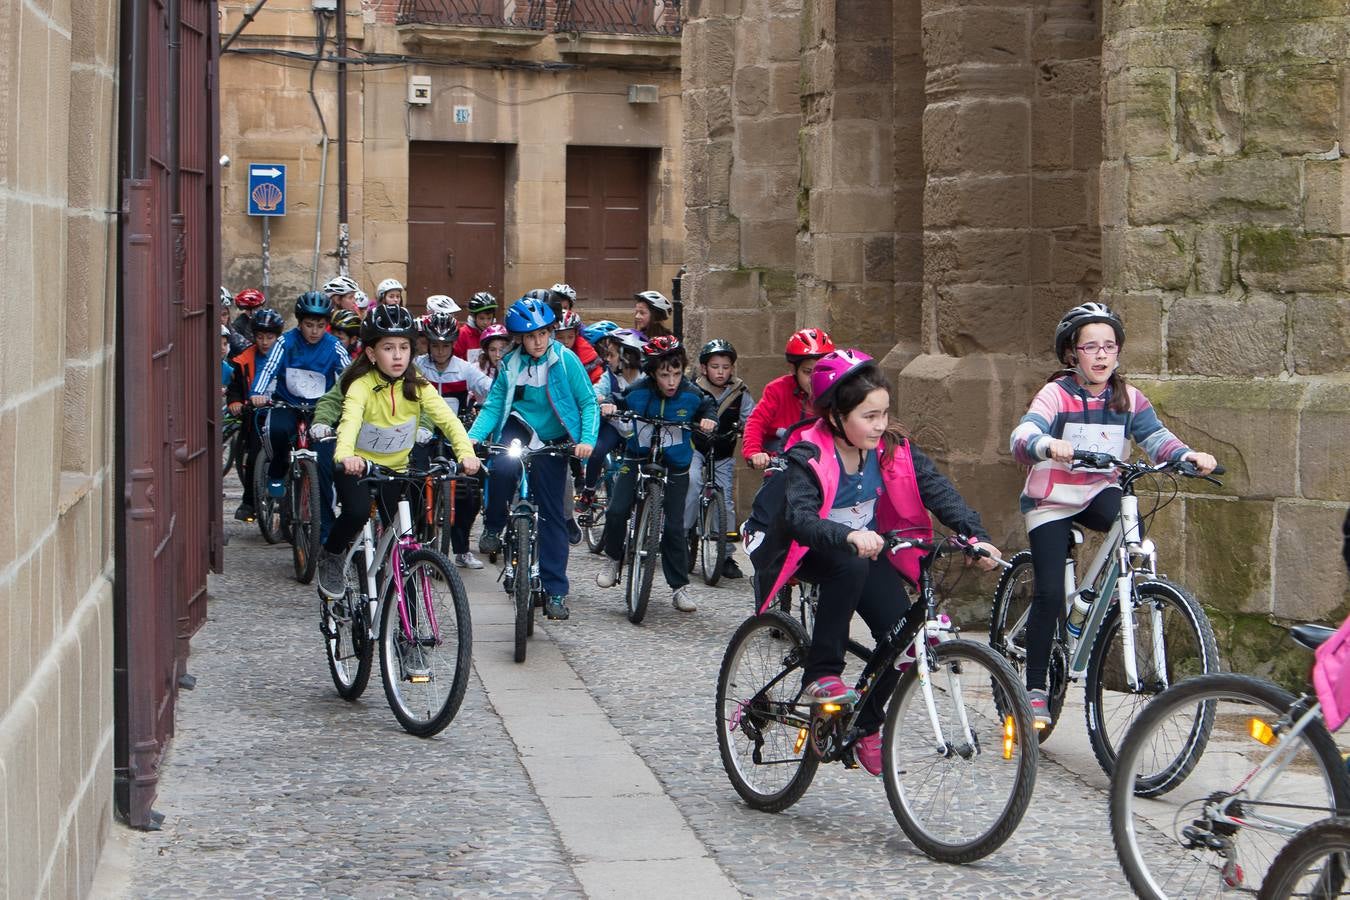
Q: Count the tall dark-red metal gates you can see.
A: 1